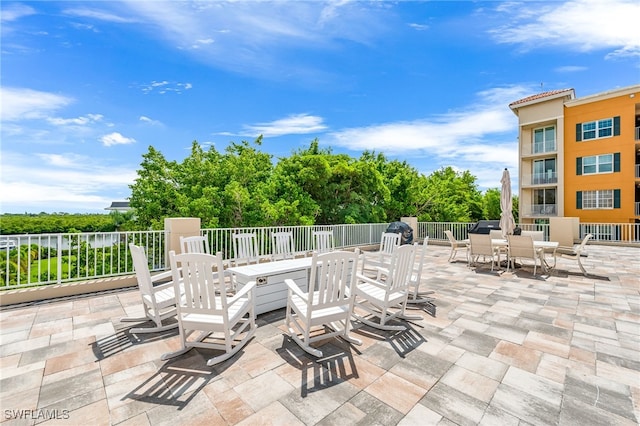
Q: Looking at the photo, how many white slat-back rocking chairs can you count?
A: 10